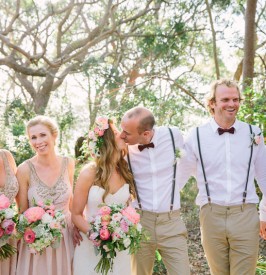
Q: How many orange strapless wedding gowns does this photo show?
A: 0